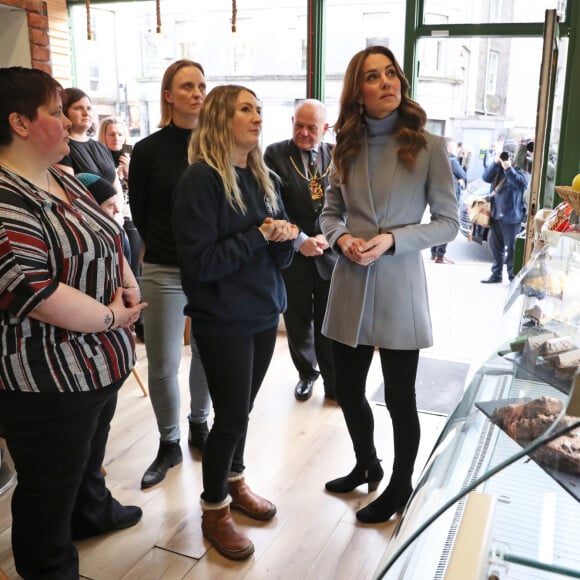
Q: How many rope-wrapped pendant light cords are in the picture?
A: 3